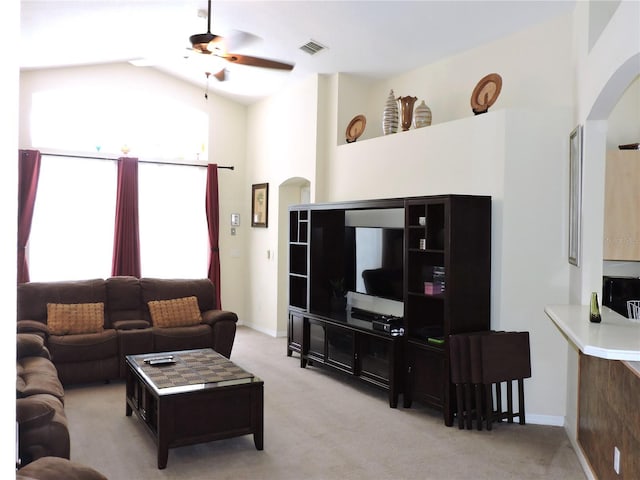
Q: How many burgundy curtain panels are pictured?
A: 3